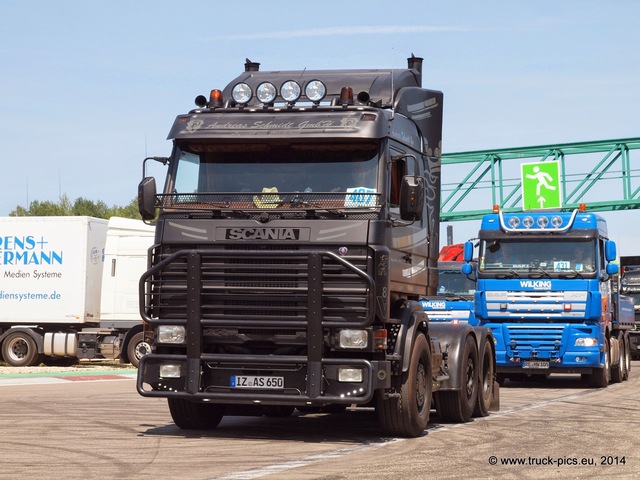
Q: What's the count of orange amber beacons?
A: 4